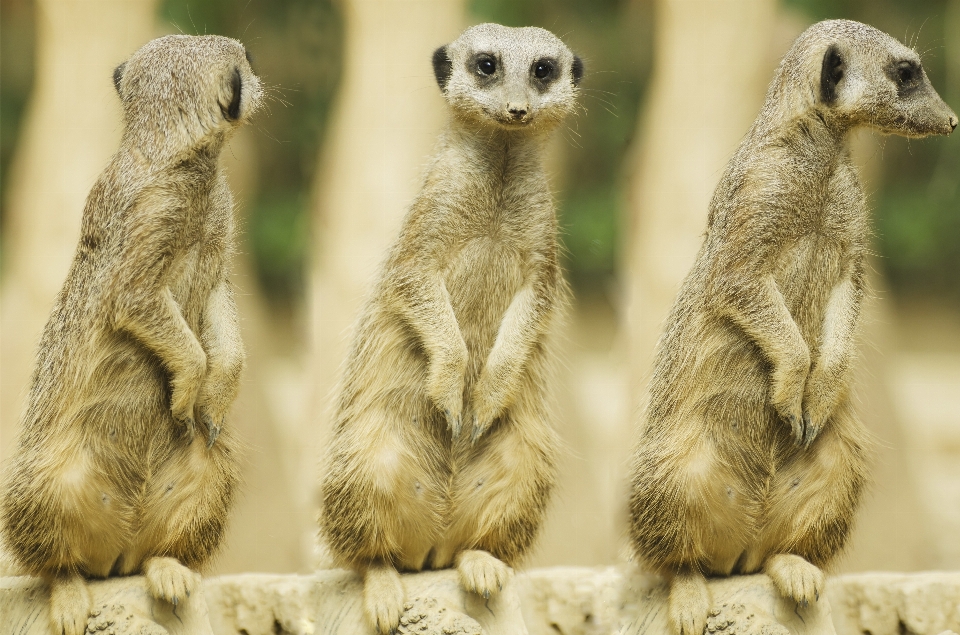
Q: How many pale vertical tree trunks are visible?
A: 3